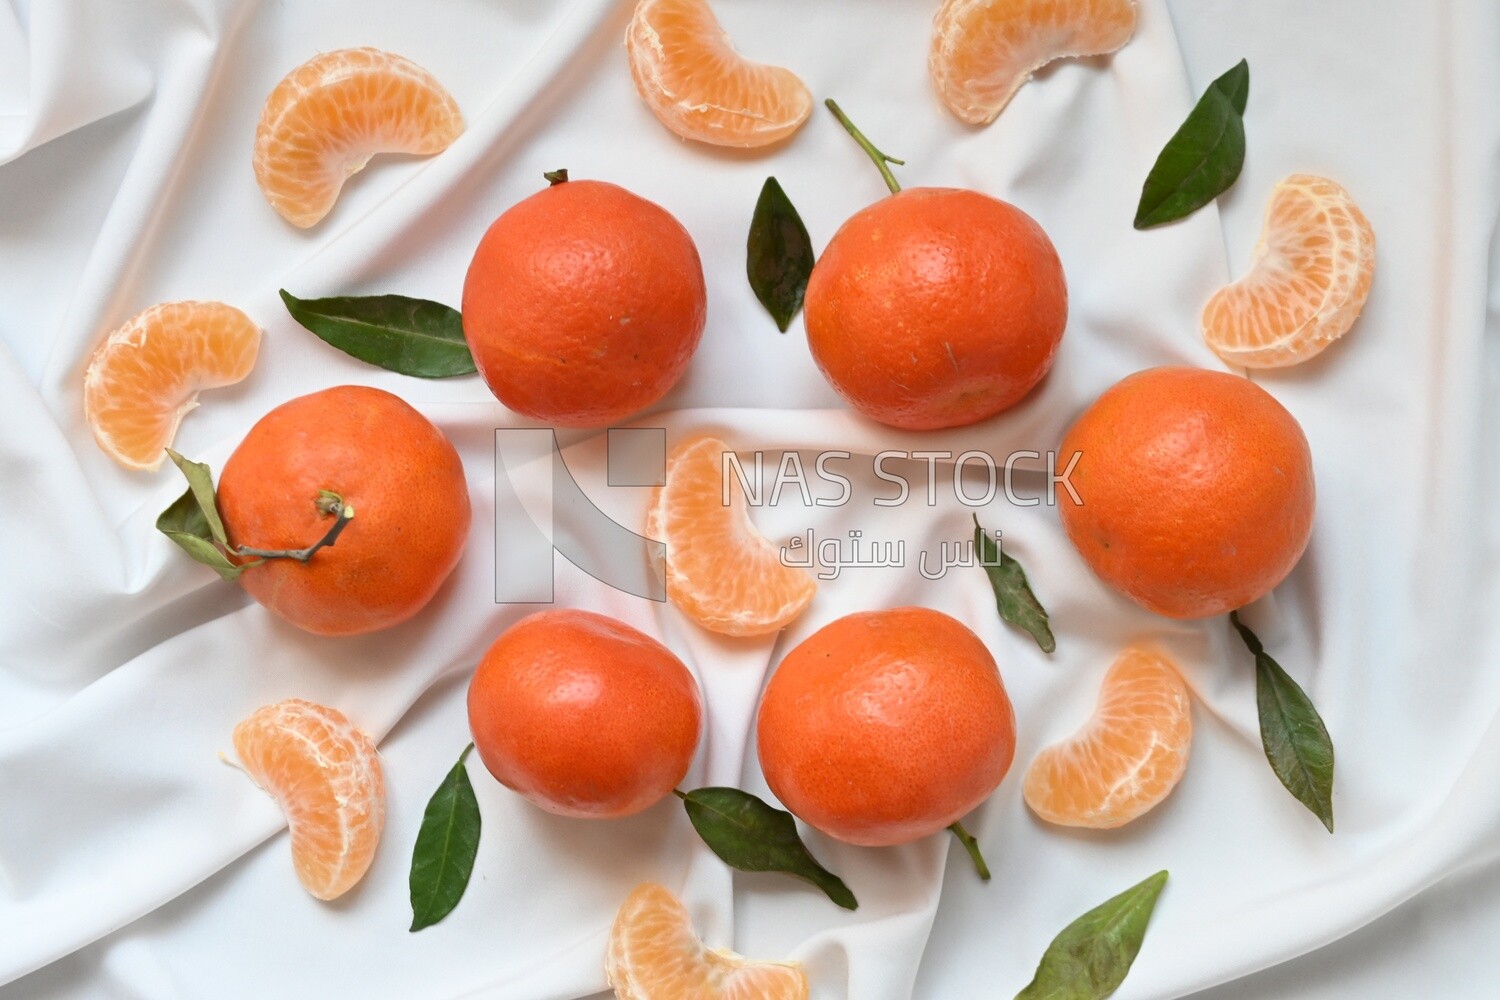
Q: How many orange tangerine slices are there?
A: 9